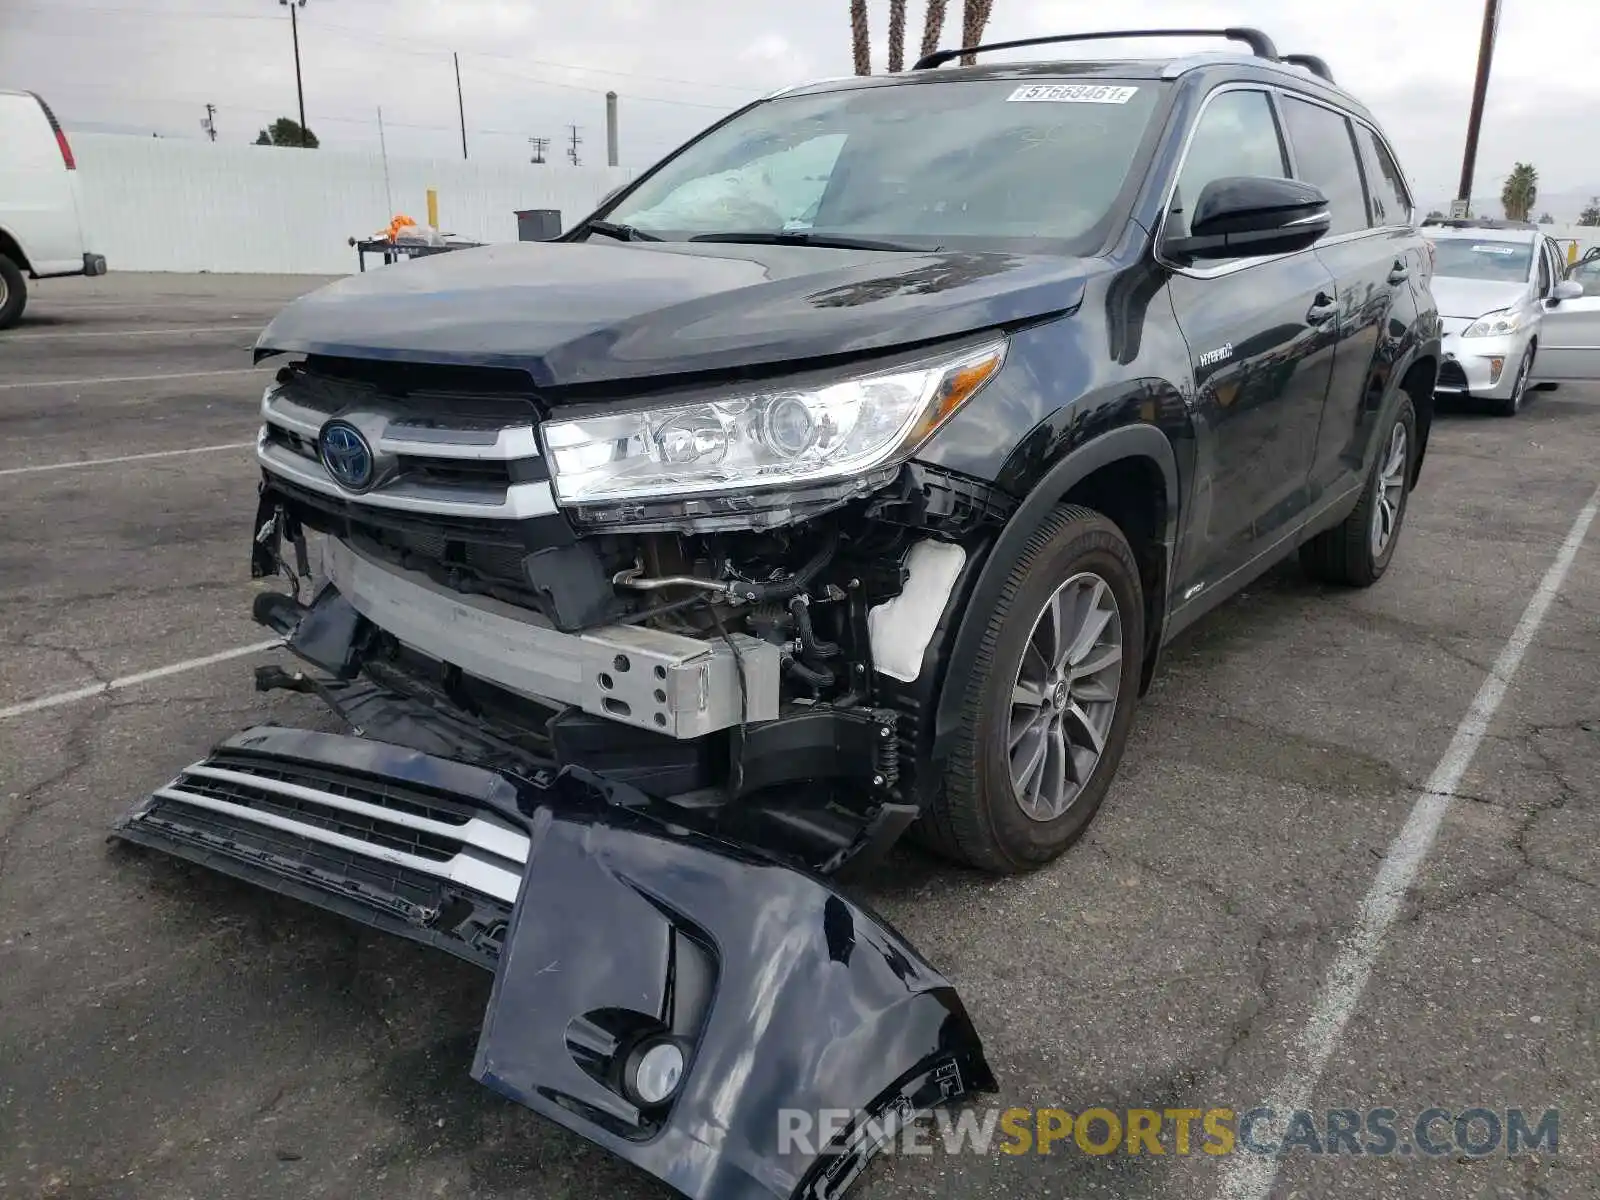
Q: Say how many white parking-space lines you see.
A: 5